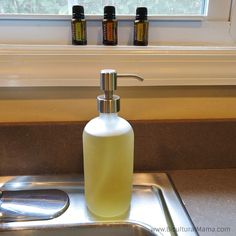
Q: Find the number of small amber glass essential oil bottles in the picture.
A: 3